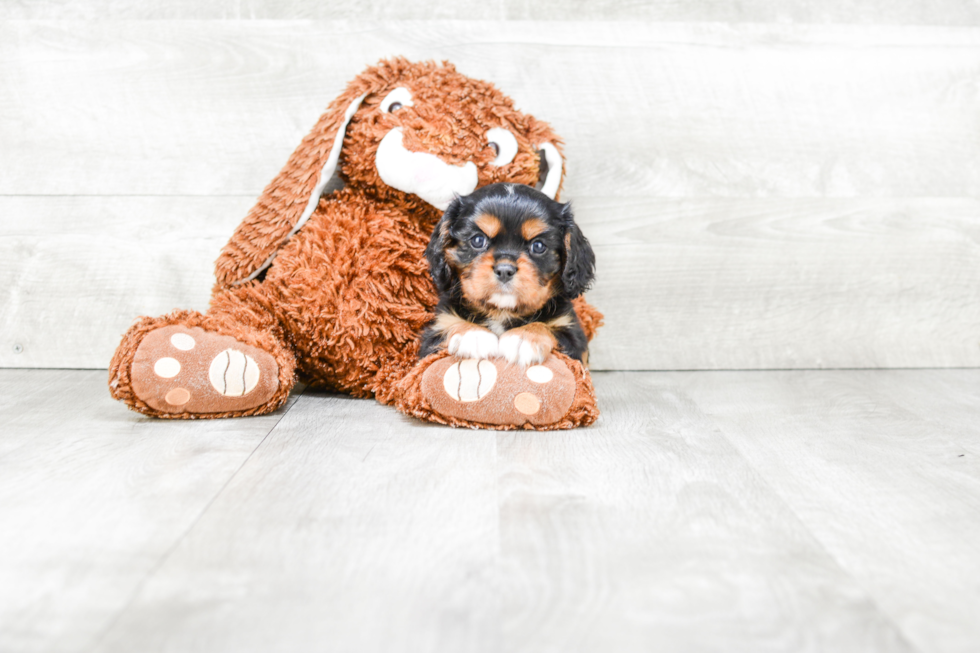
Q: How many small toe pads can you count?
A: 5